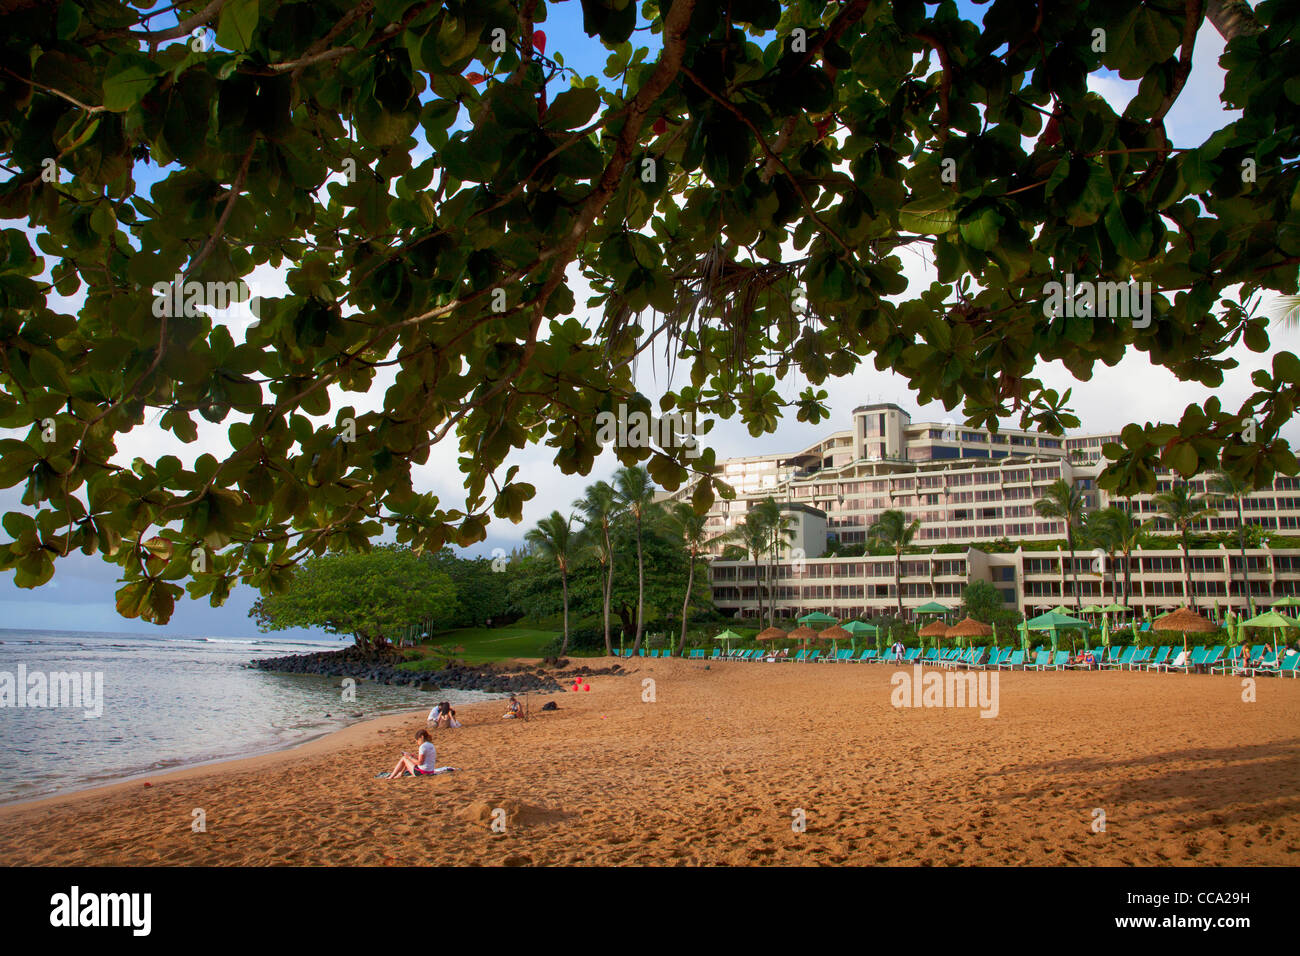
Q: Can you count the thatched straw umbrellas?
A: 6